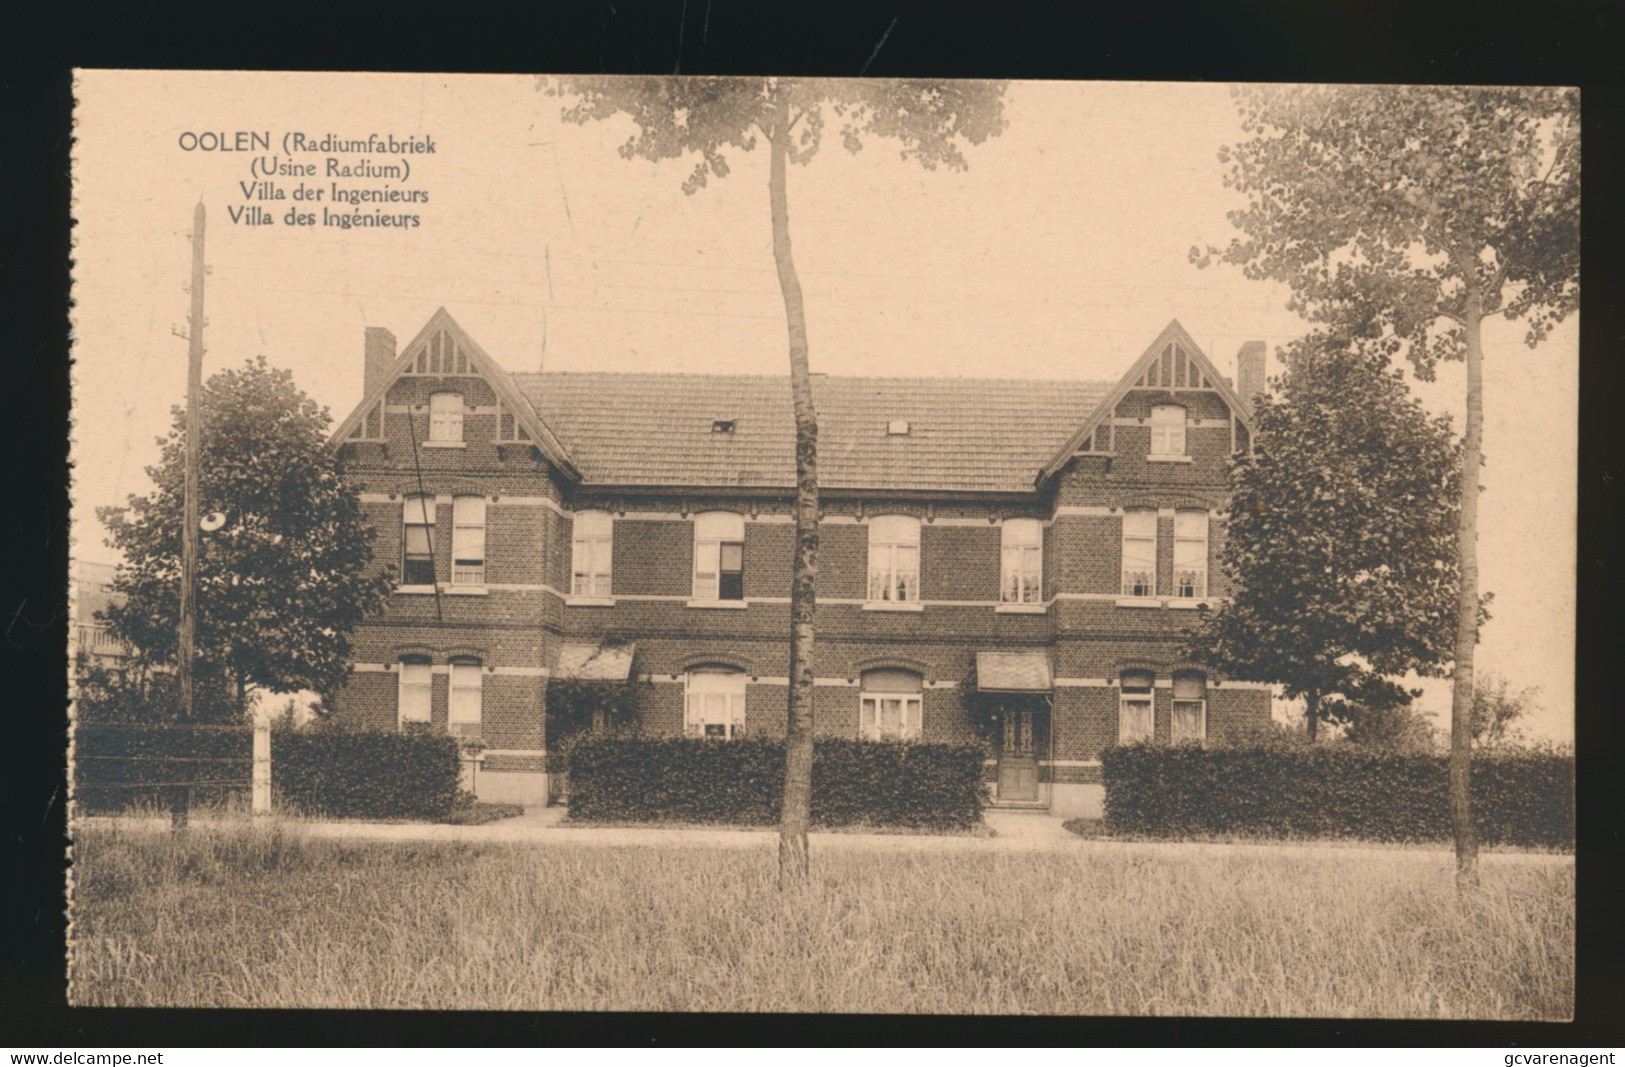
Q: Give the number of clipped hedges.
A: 3